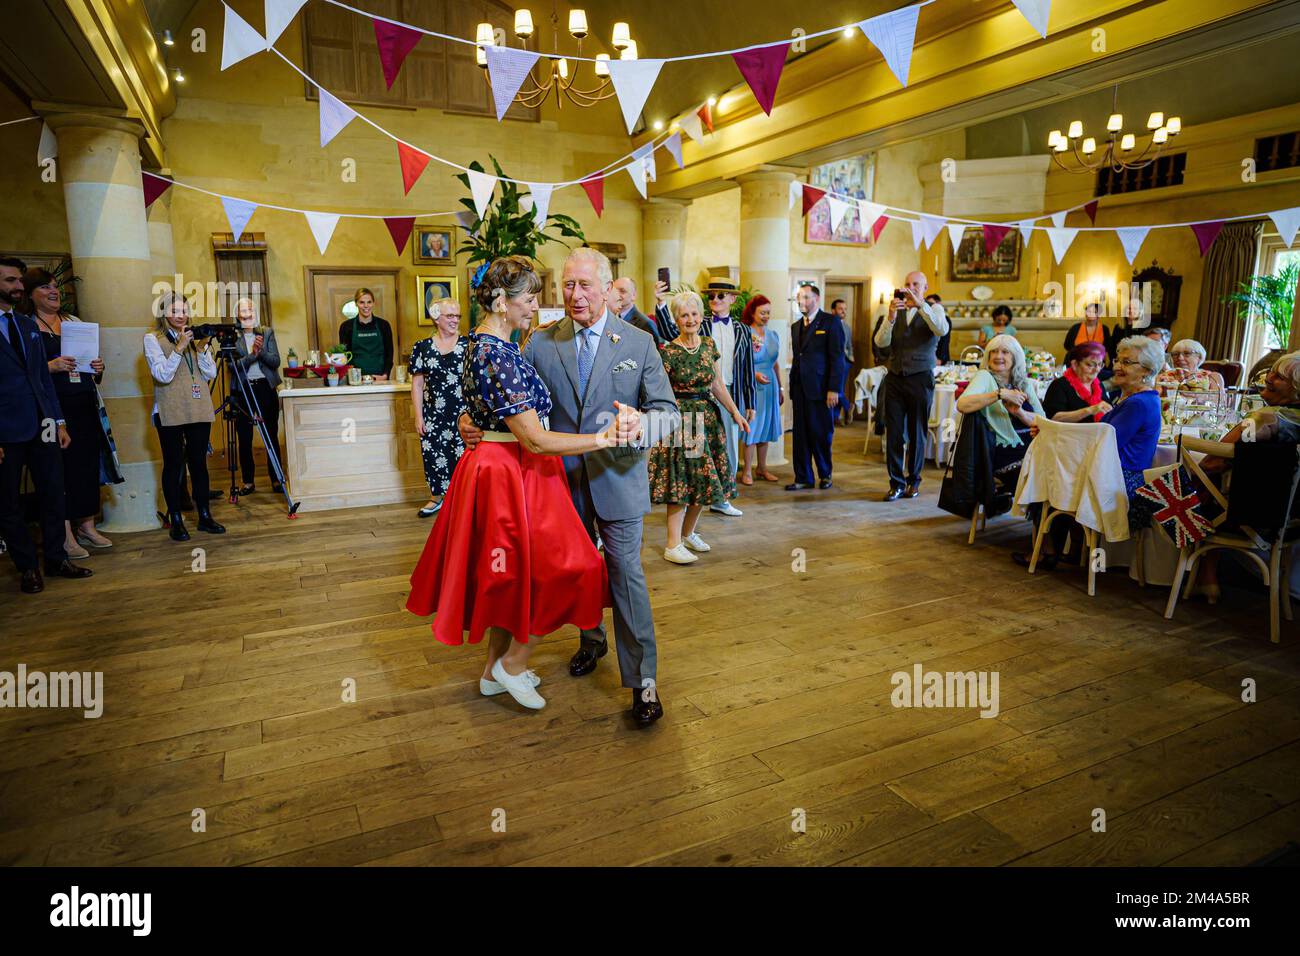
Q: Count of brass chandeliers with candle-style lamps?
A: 2